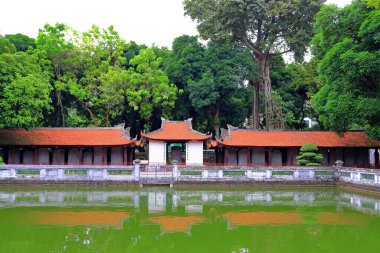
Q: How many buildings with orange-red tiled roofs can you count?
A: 3